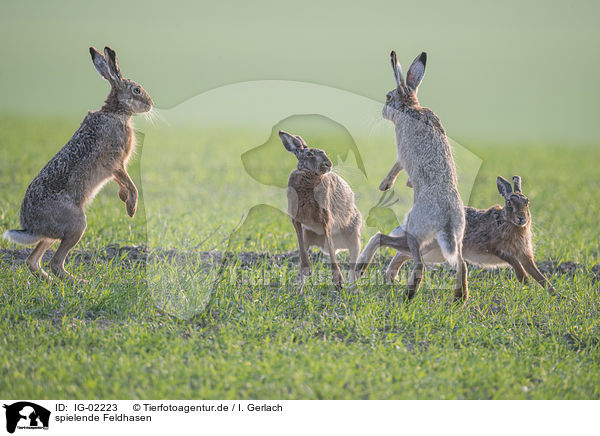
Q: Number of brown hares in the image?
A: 4